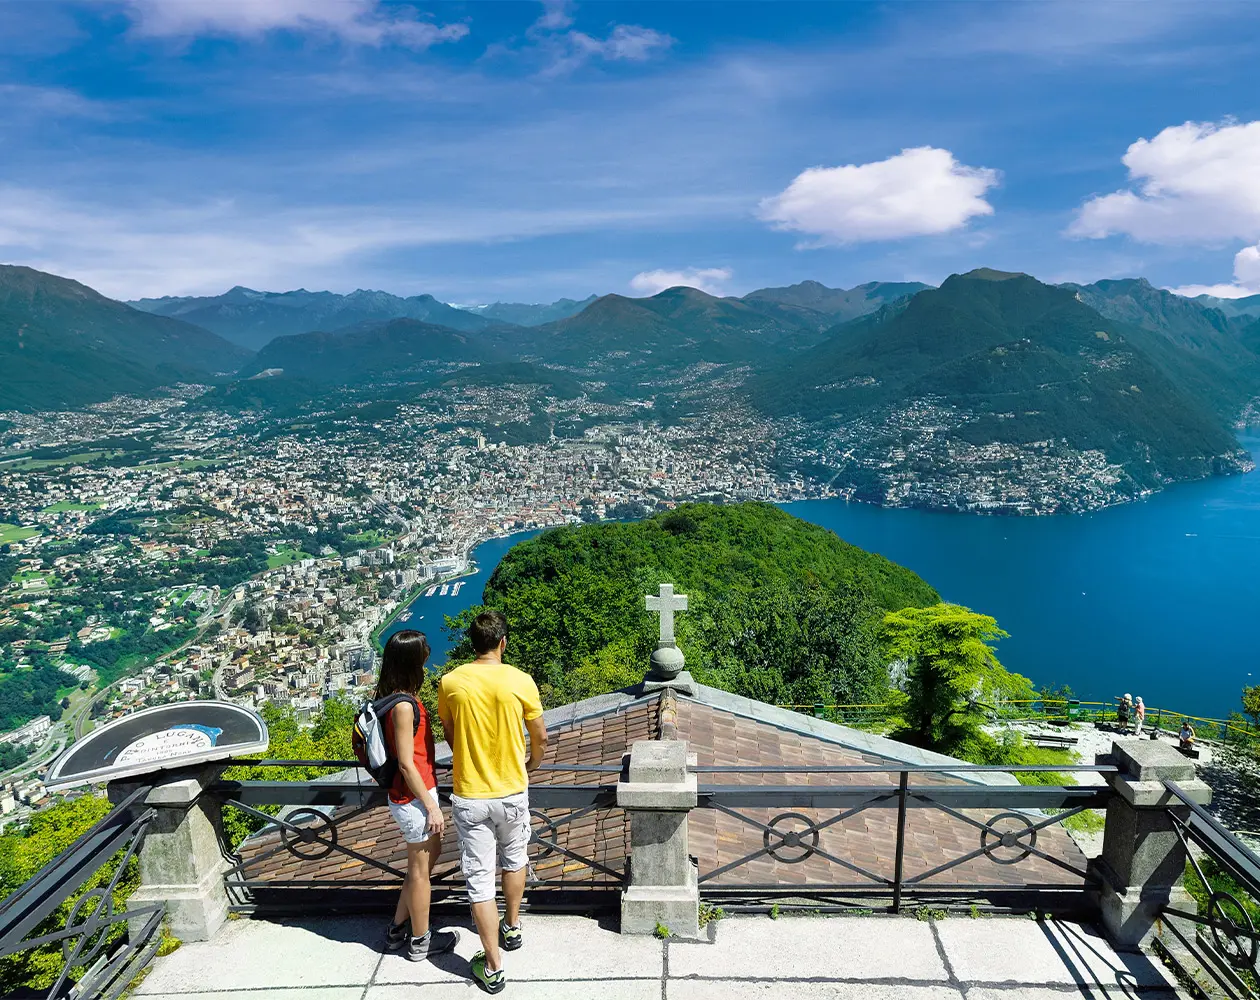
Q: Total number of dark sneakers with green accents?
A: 2